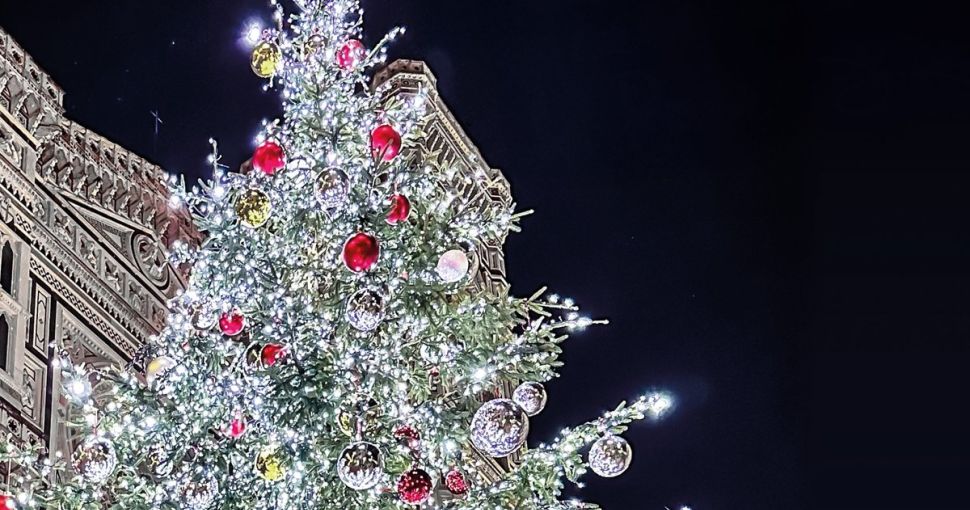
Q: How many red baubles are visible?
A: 12